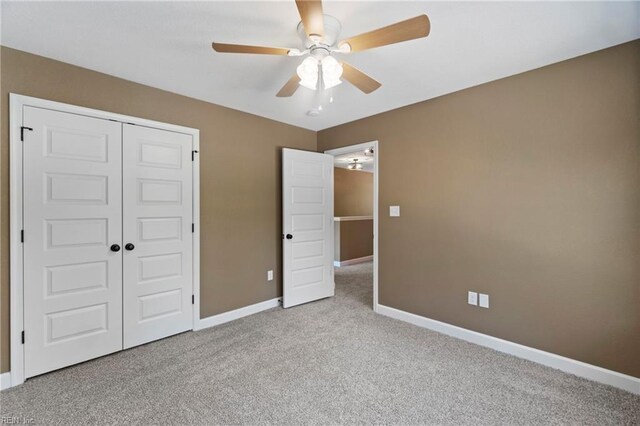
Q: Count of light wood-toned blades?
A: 5